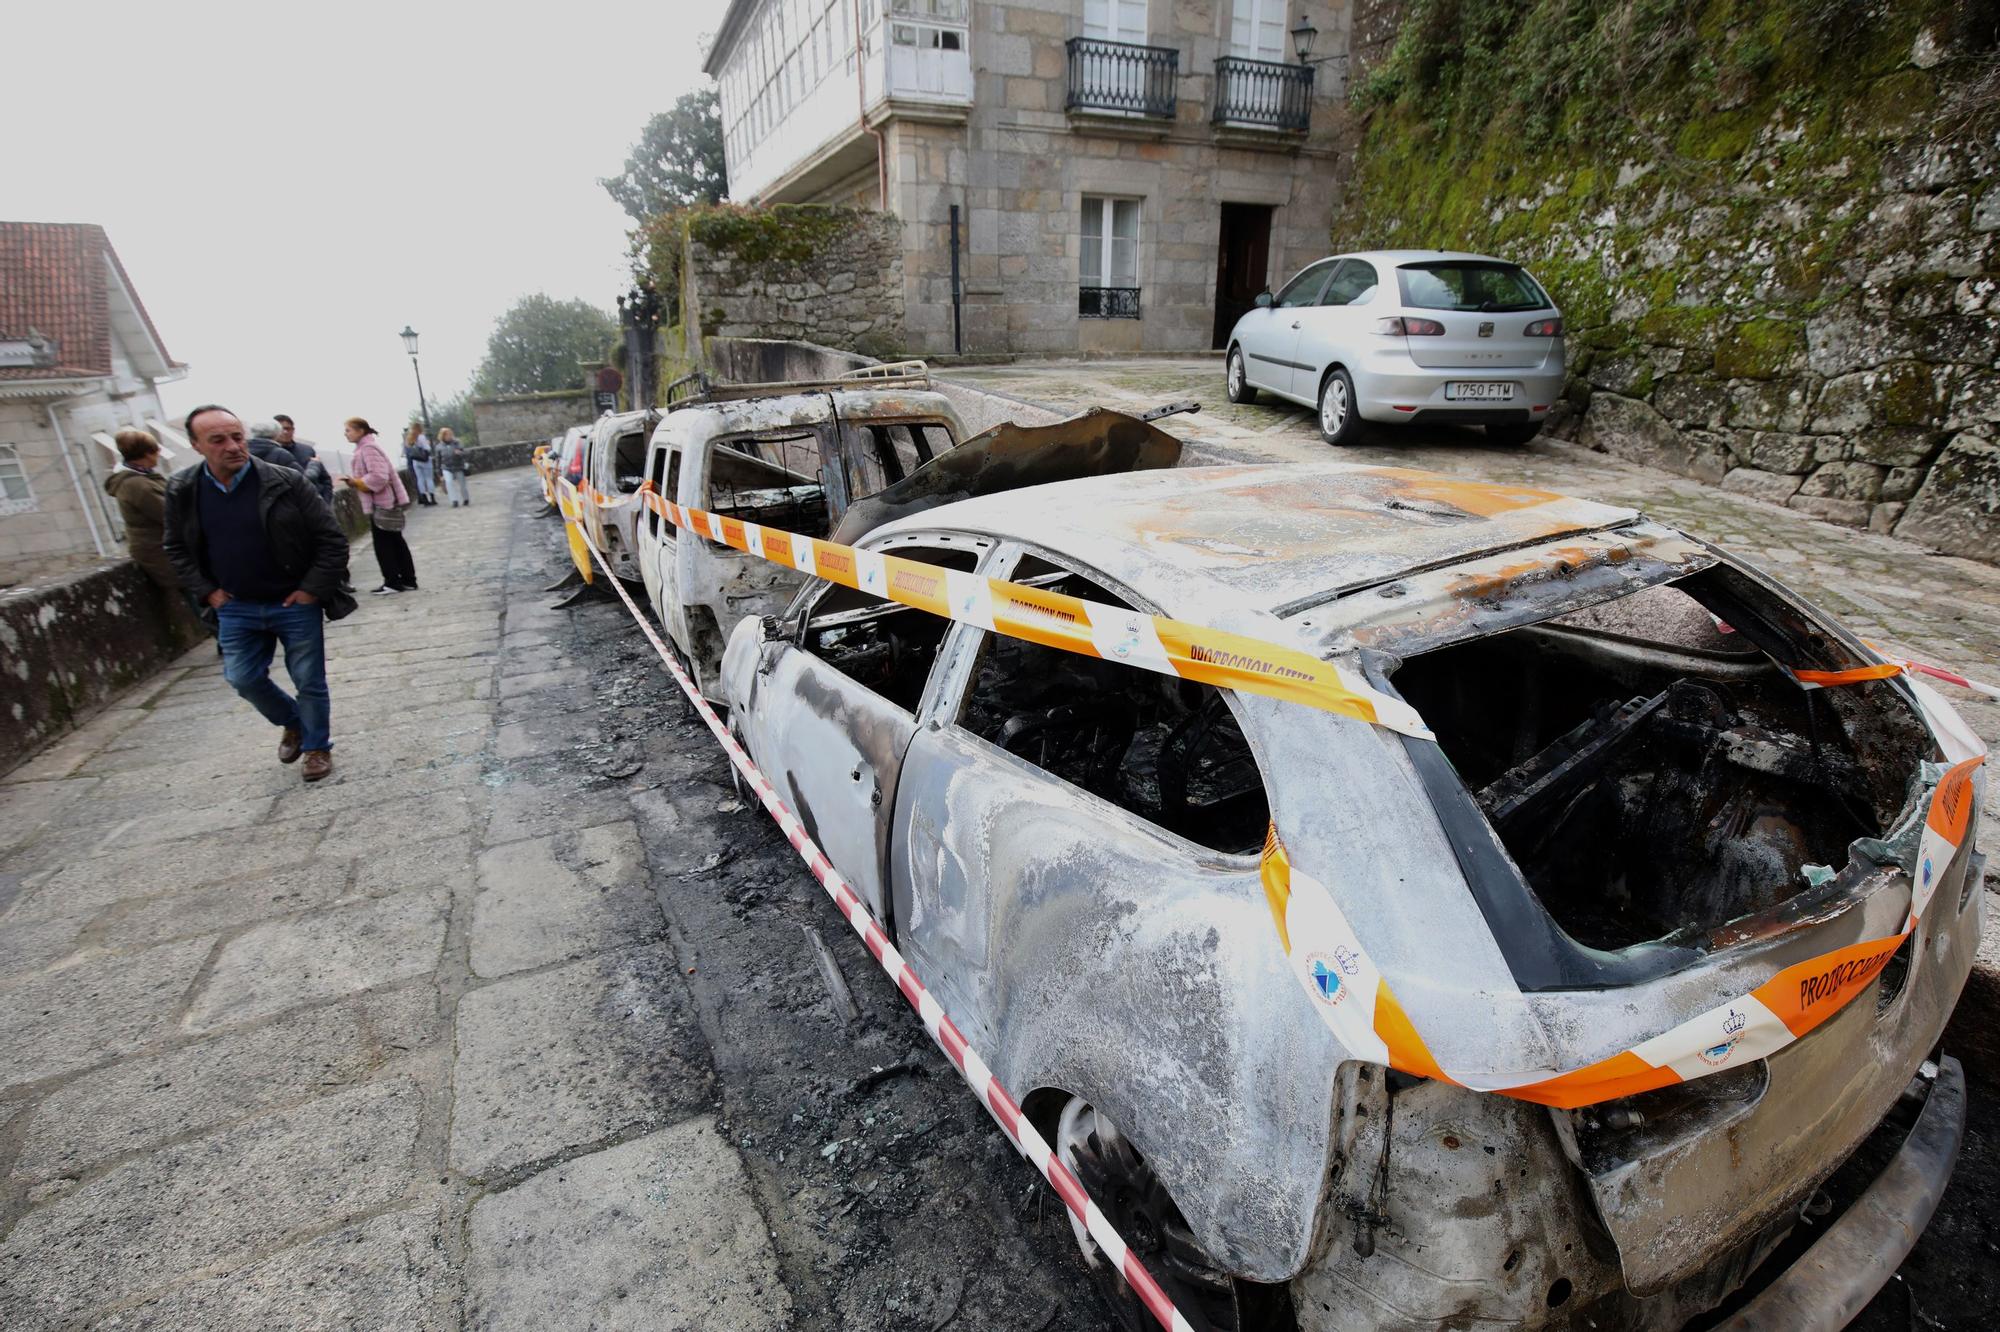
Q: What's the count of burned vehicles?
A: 3